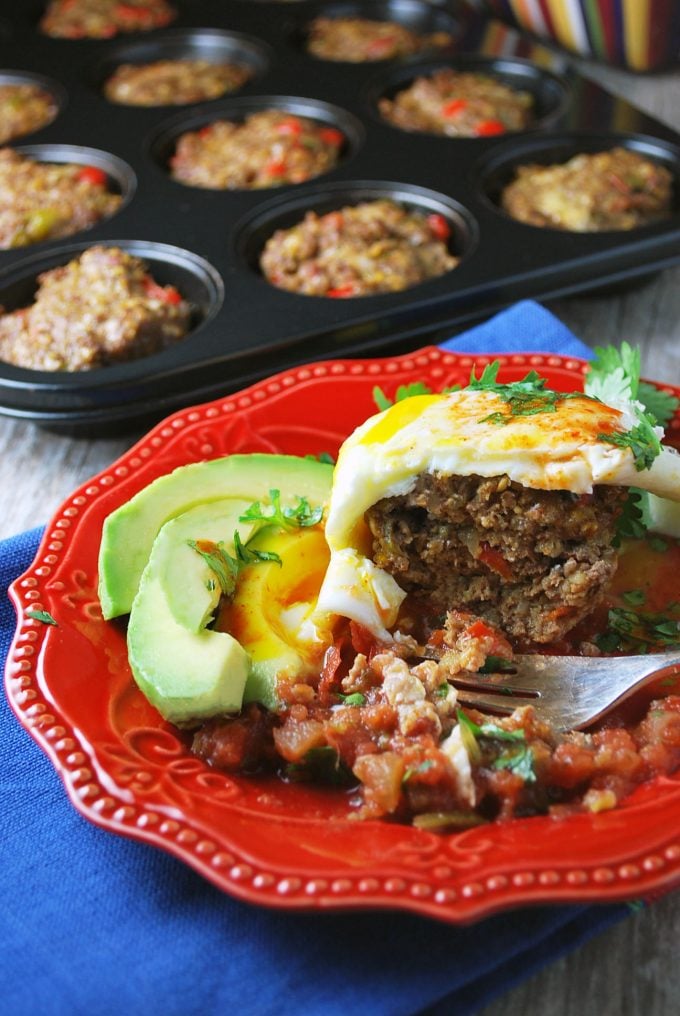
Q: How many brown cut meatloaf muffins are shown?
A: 1